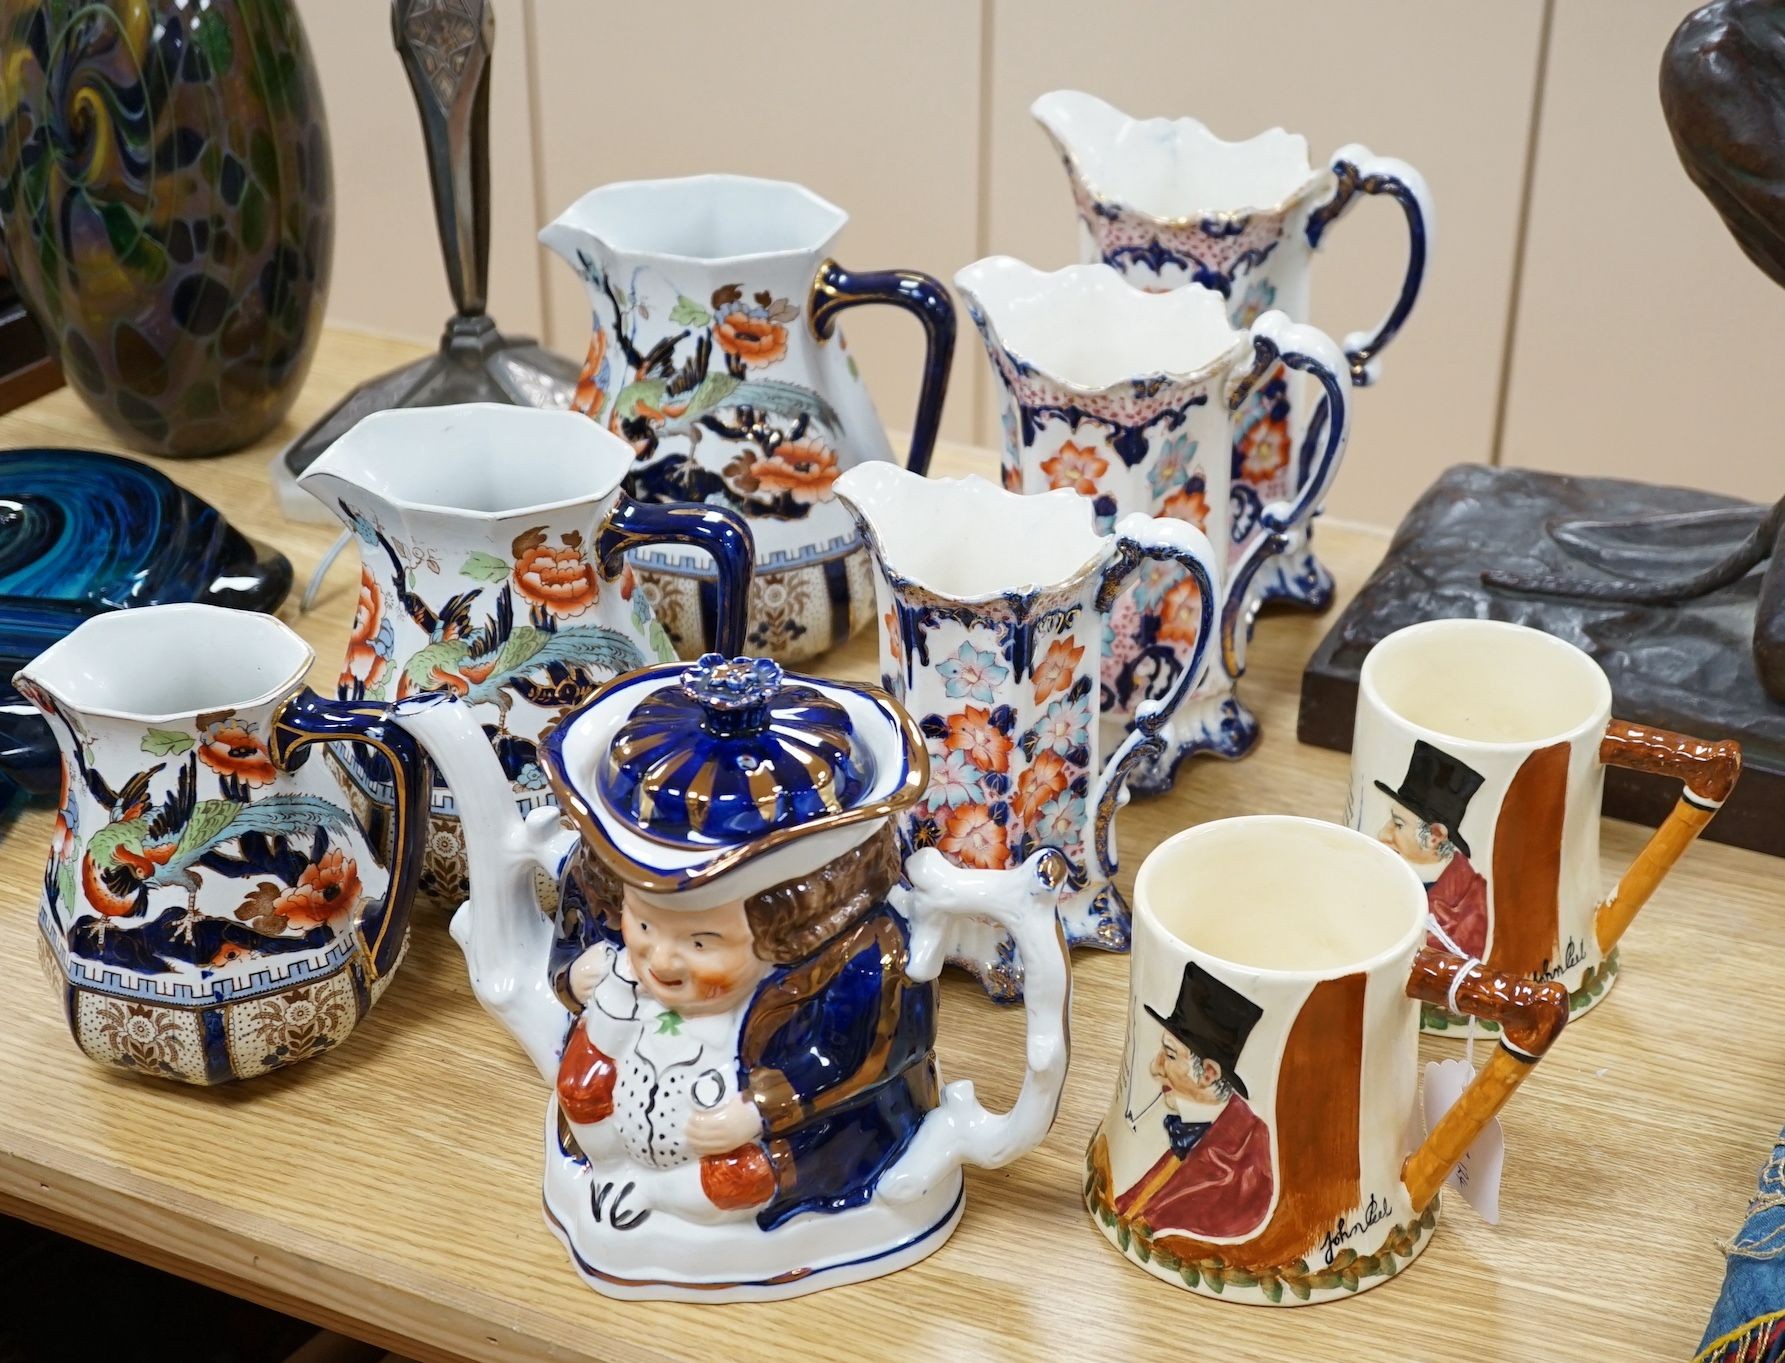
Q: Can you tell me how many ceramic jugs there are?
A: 6